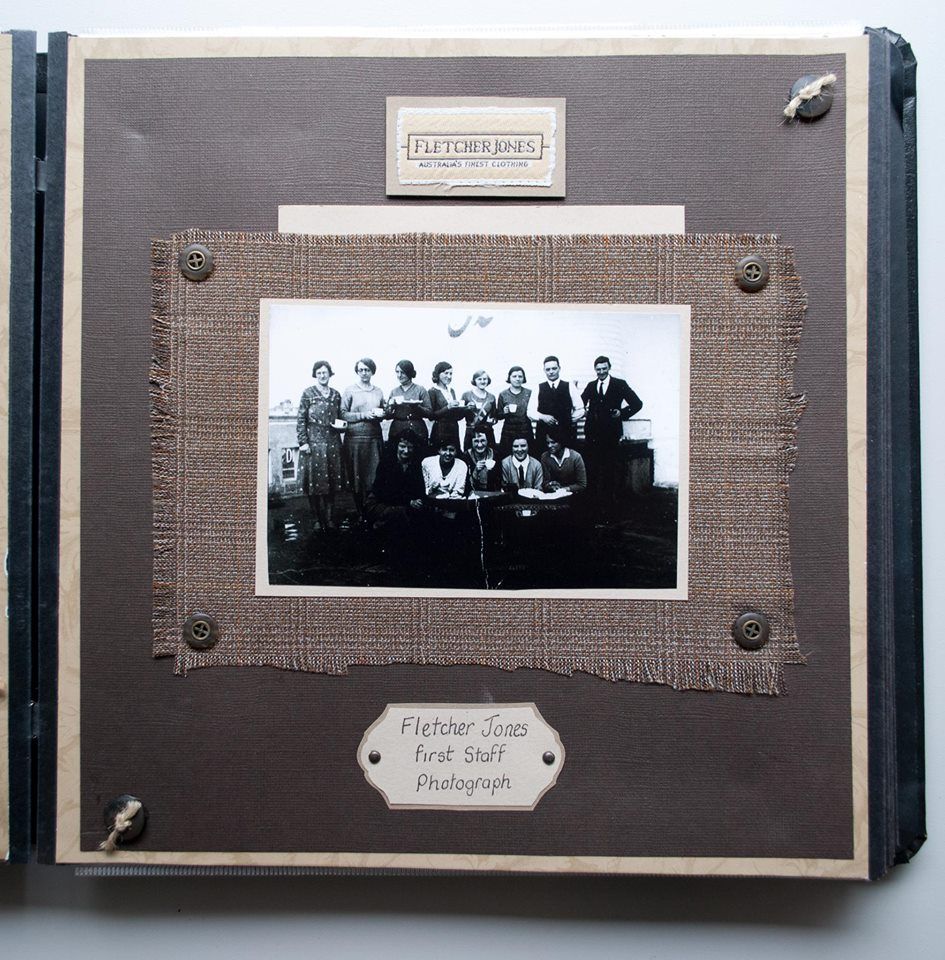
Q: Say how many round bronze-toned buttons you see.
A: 4